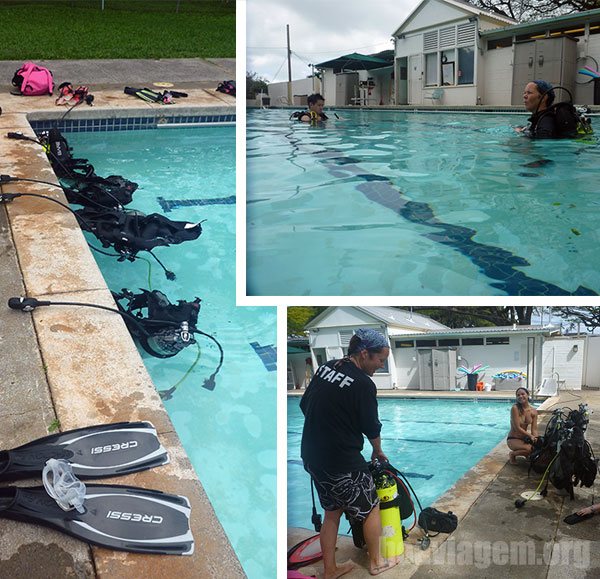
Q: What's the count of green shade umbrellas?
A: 1